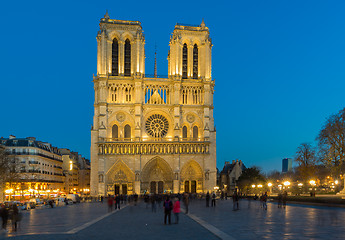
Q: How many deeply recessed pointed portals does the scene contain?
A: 3